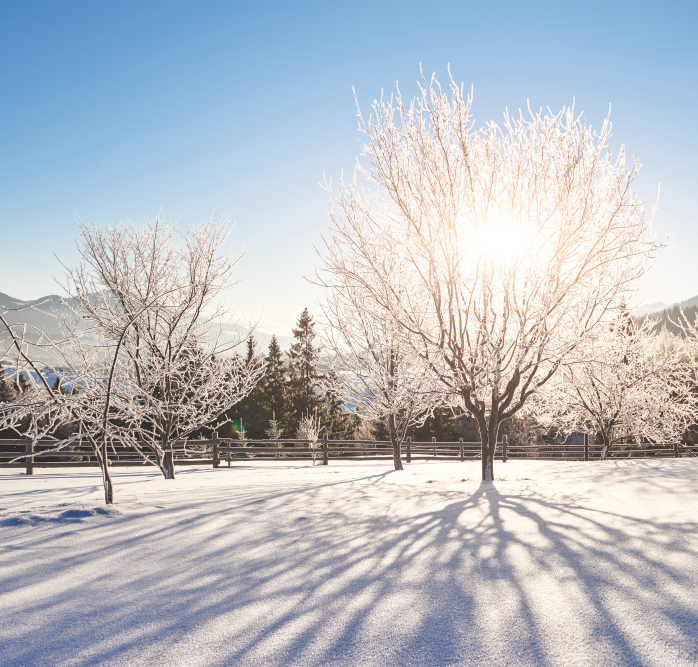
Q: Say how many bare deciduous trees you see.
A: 5